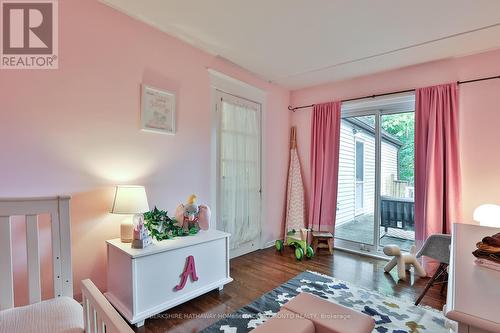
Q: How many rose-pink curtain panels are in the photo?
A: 2